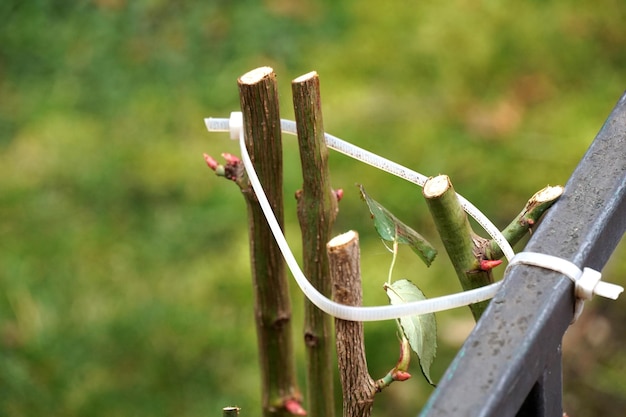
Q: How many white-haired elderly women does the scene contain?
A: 0